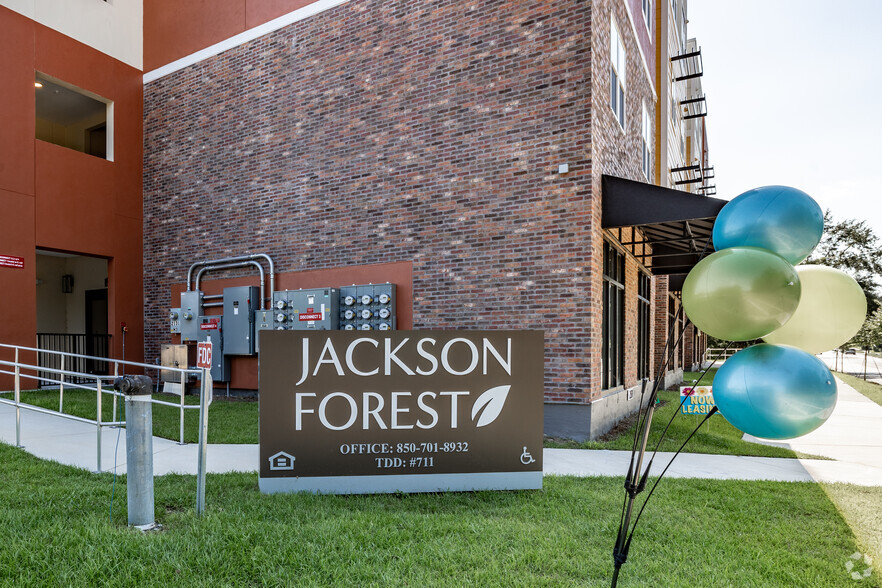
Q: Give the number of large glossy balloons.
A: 4